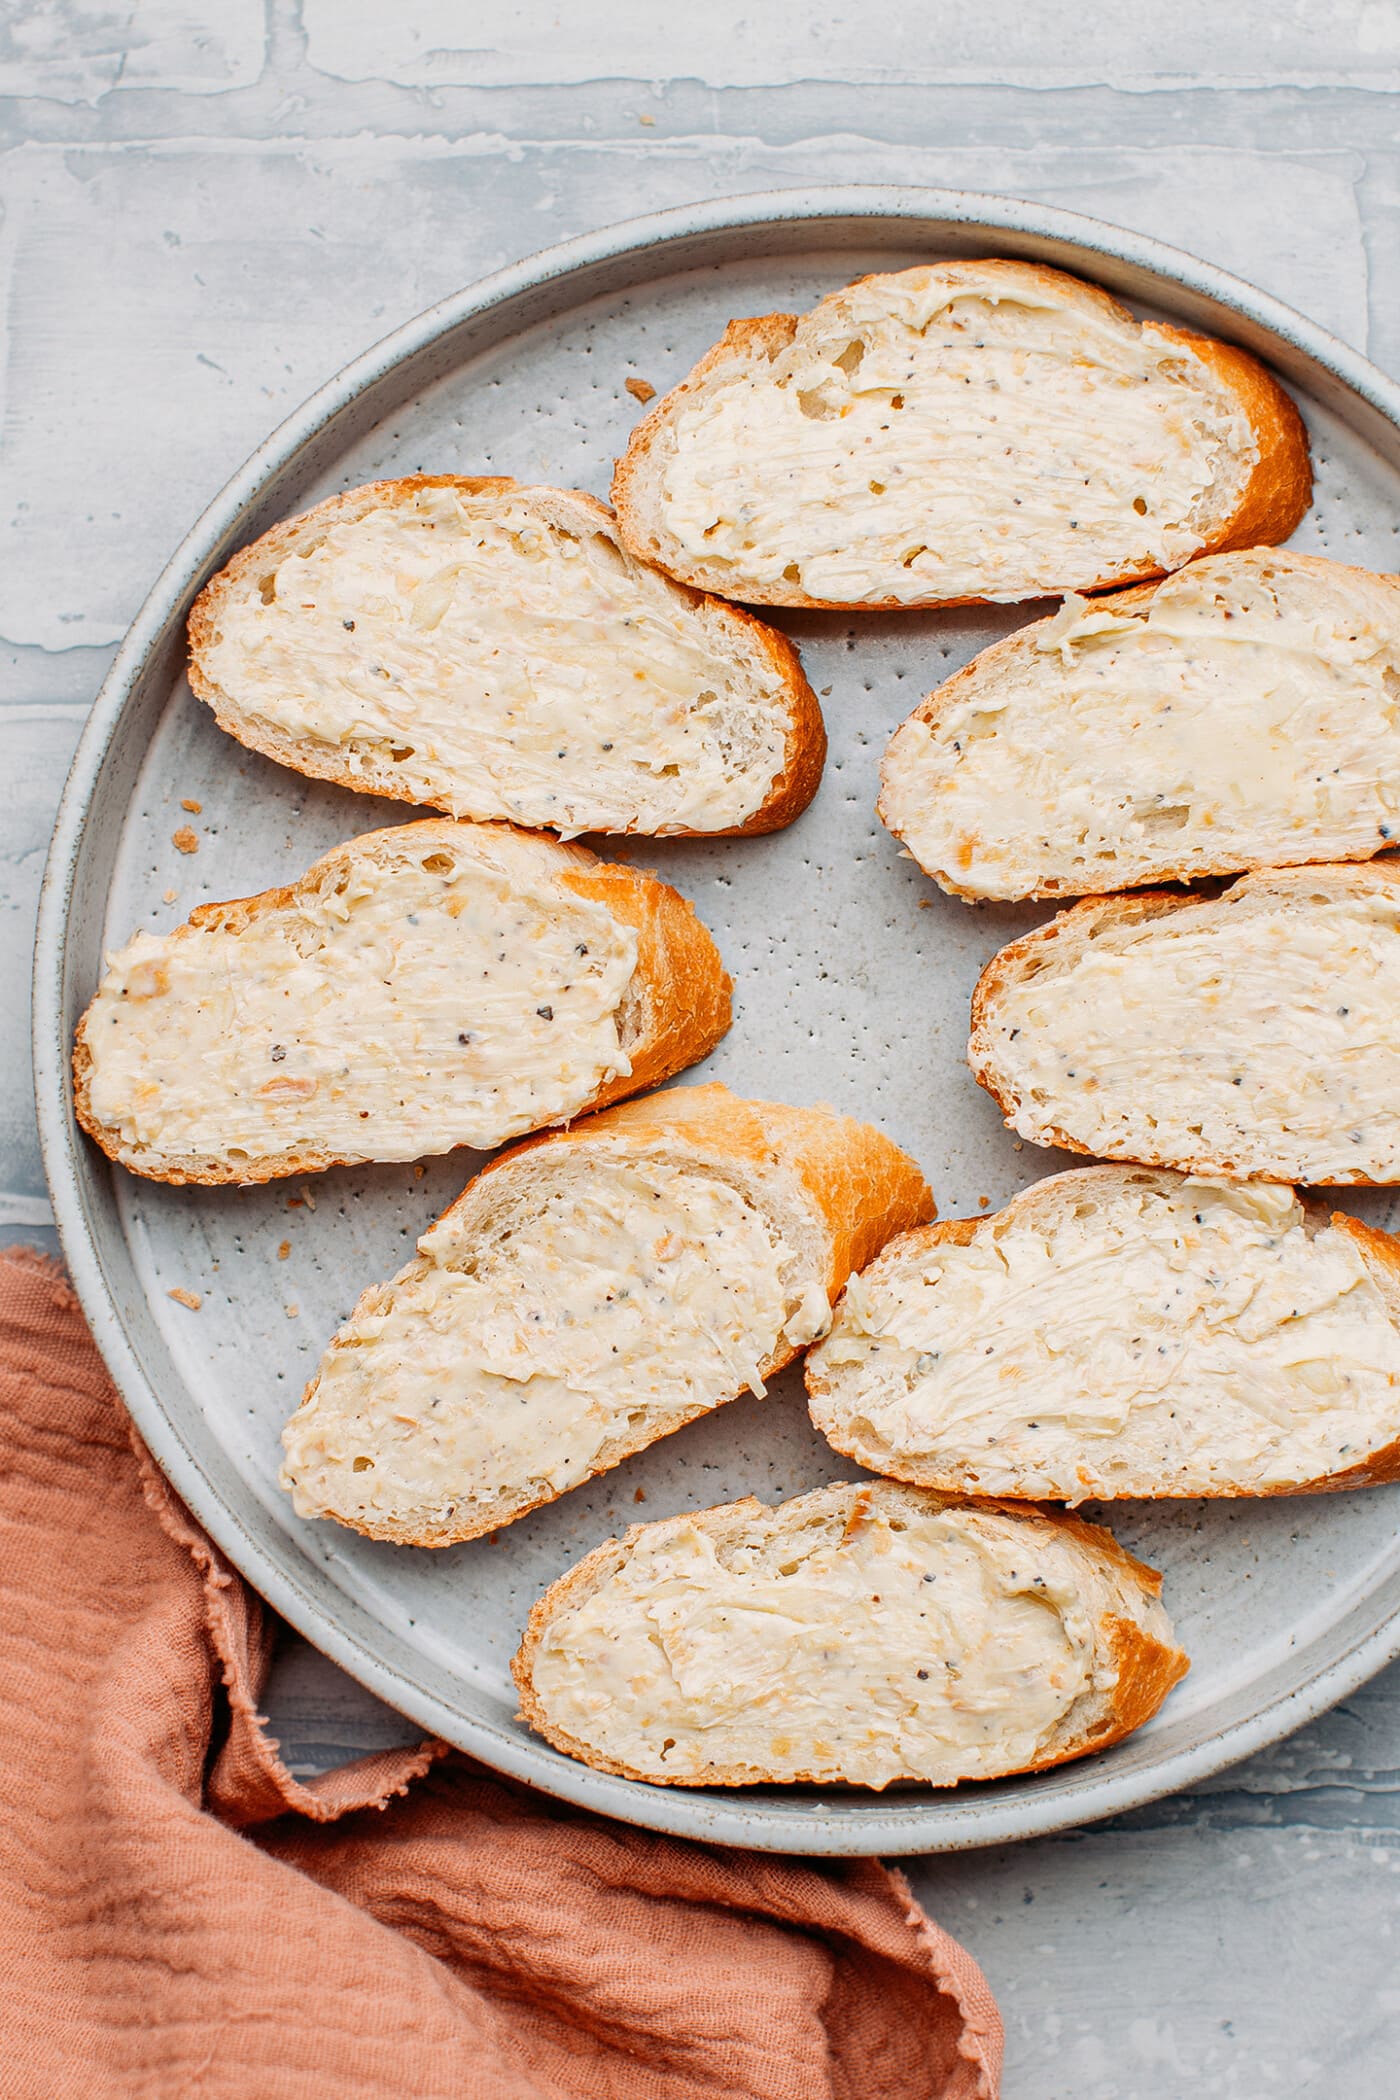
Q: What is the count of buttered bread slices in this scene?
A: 8